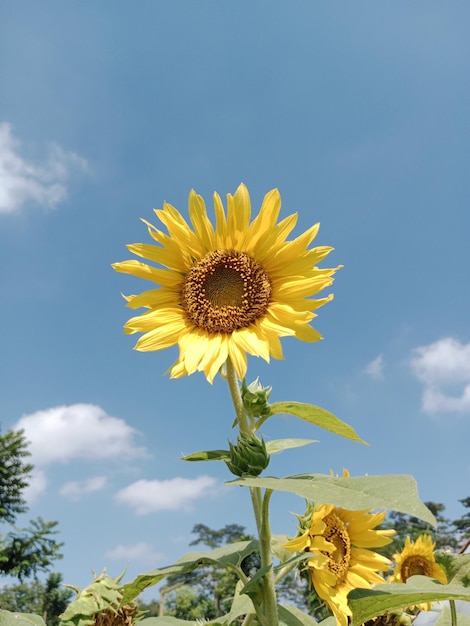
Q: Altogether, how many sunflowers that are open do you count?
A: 3